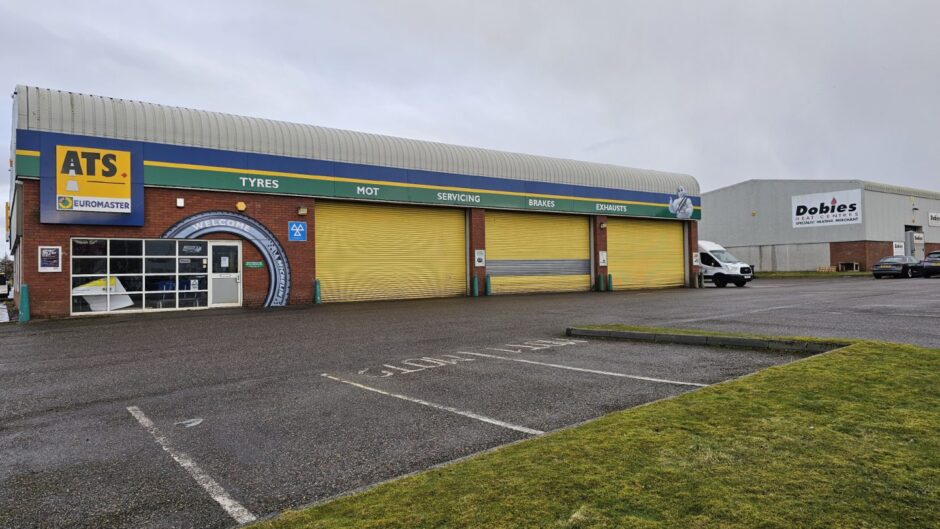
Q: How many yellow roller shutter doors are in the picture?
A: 3